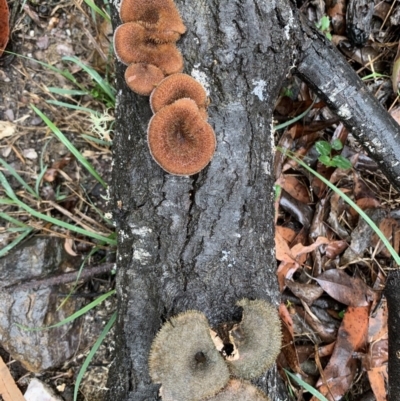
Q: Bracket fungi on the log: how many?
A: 8